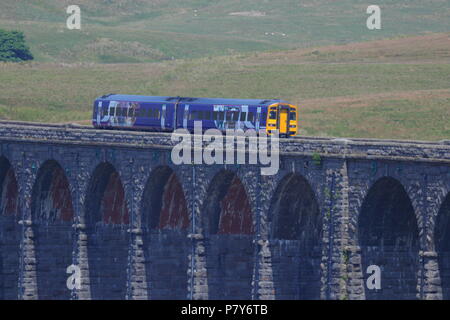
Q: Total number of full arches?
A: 6